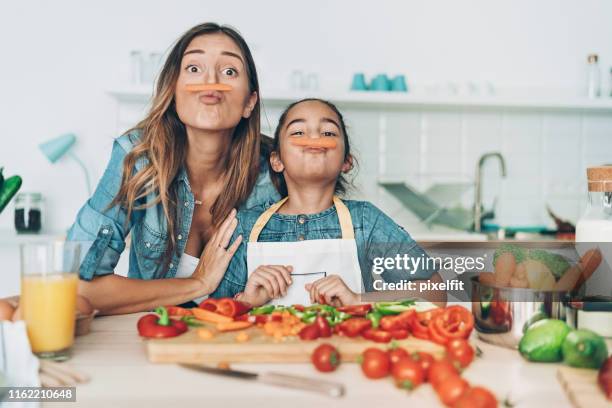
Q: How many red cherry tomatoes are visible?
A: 9